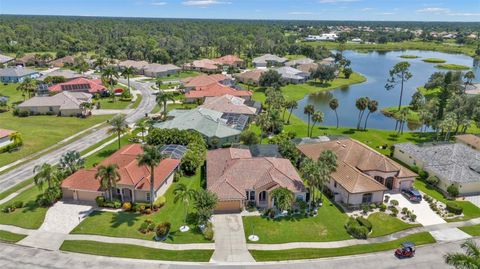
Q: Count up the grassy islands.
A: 3